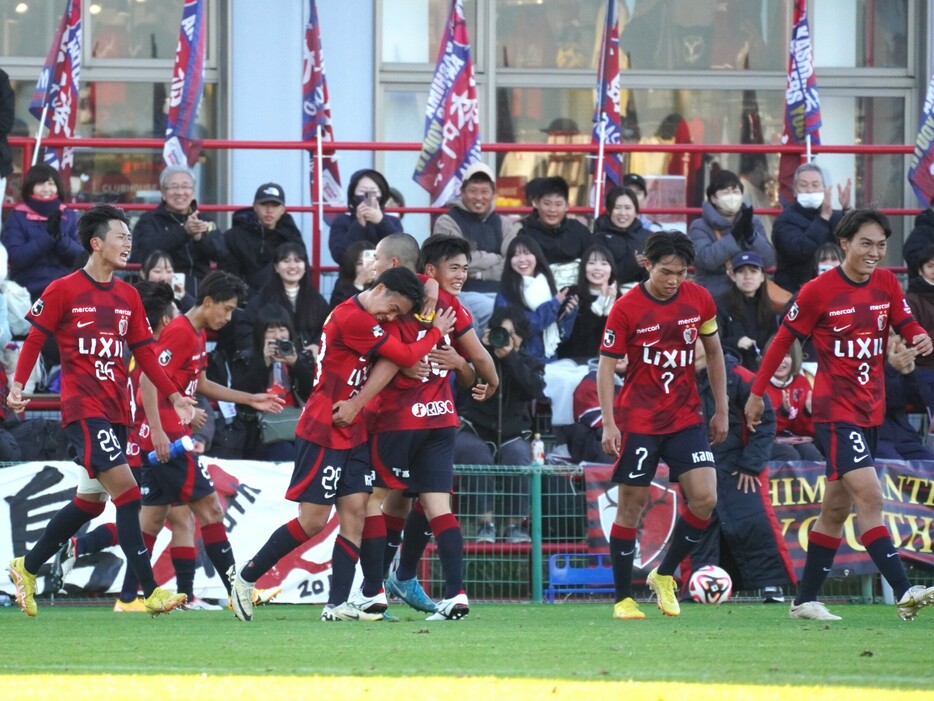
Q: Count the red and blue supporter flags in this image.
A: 7